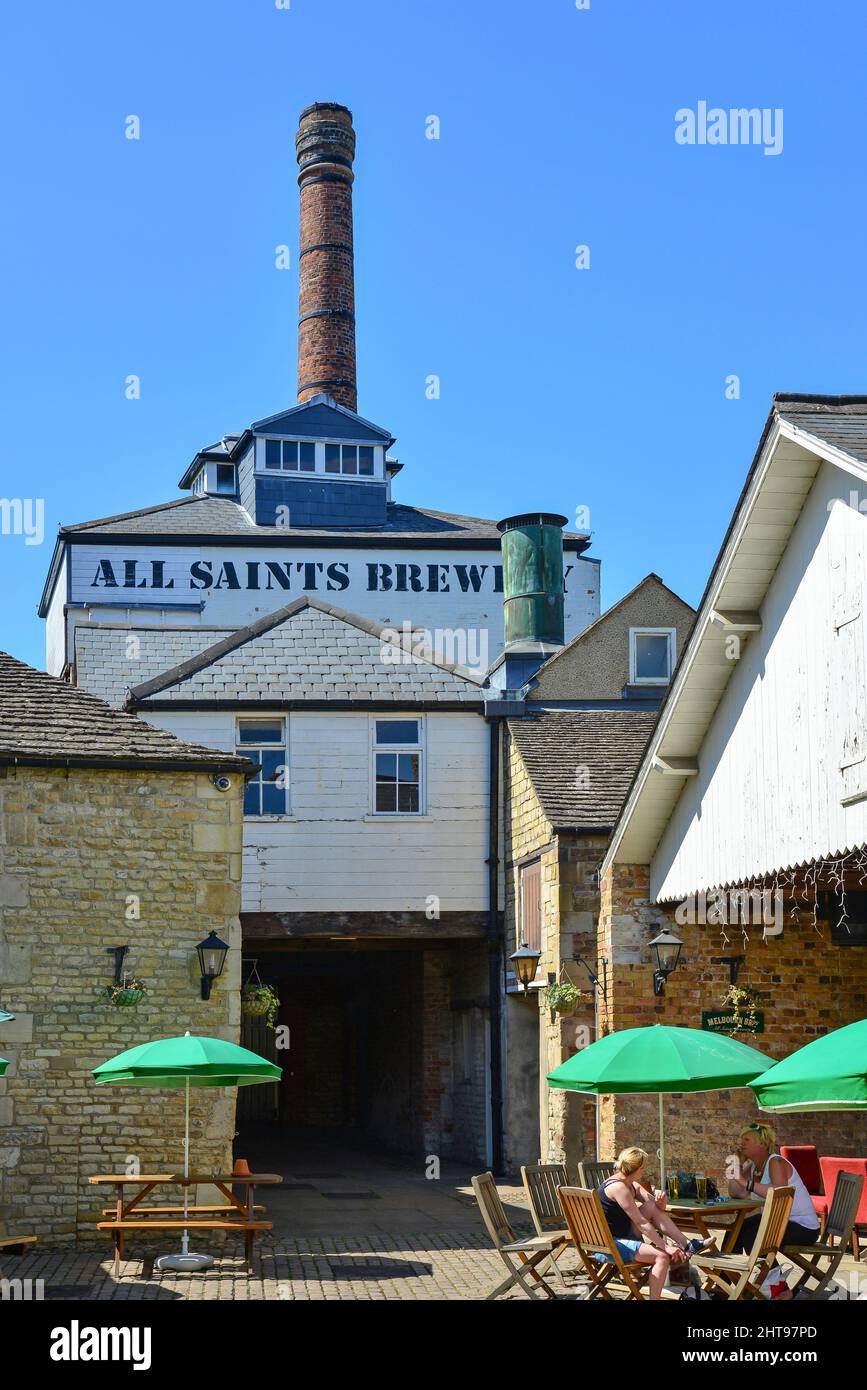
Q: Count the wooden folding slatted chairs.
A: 6